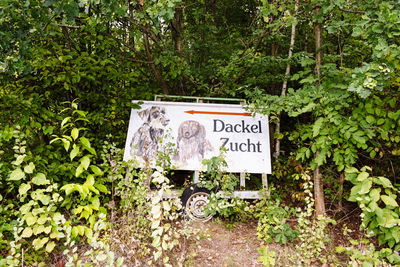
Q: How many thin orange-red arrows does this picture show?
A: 1